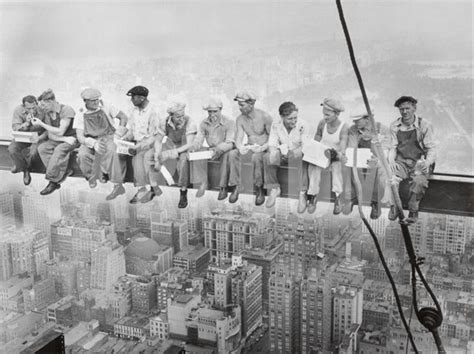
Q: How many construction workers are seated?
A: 11